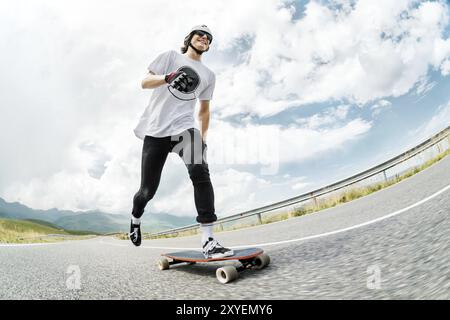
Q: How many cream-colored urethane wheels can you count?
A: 3